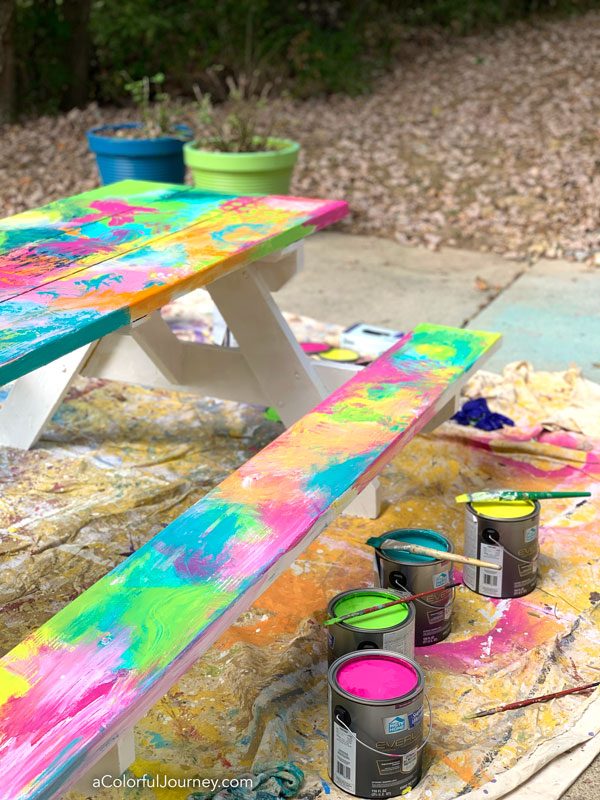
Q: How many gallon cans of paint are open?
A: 4